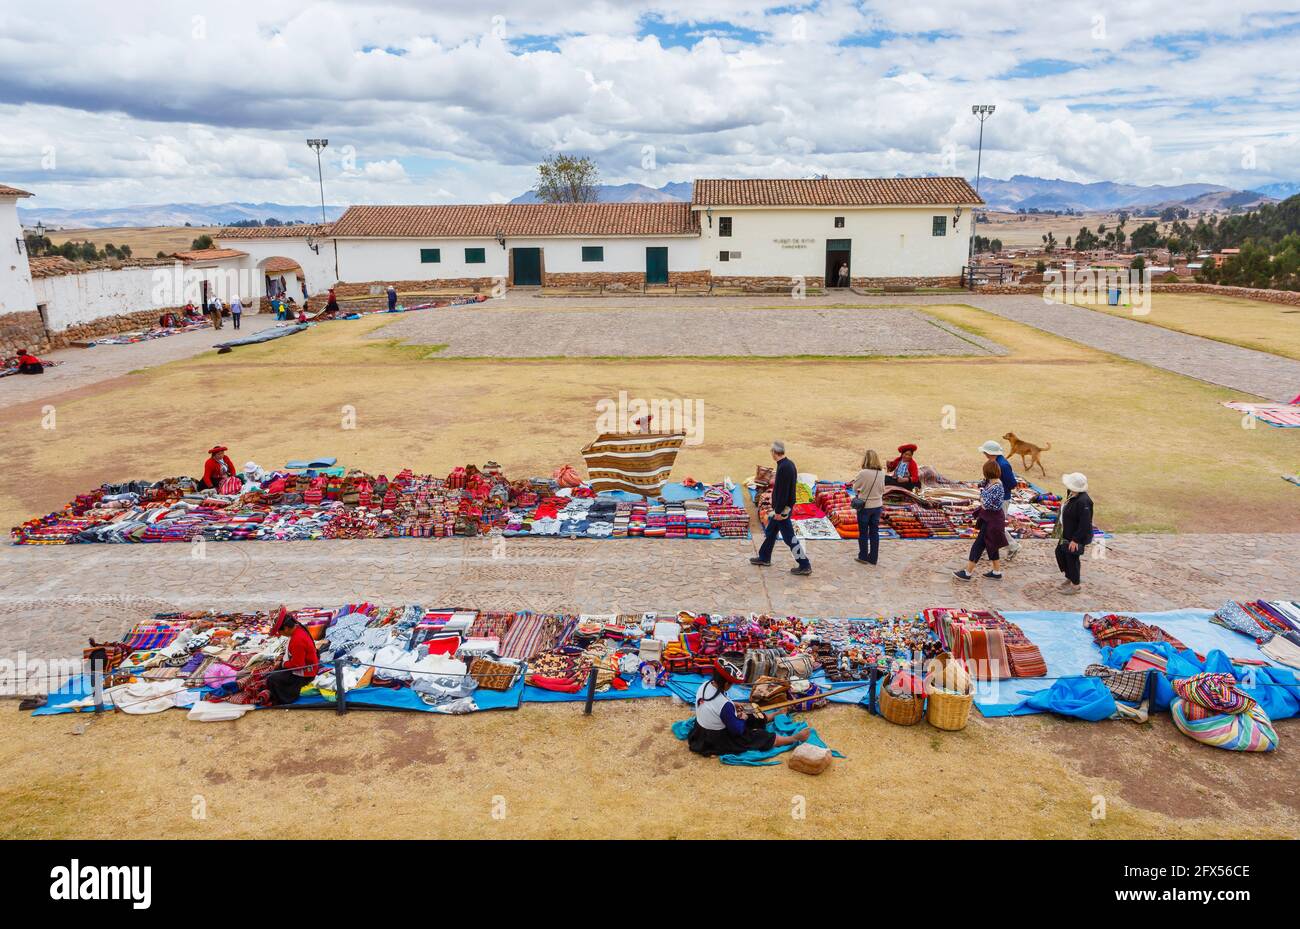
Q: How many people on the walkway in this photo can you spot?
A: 5